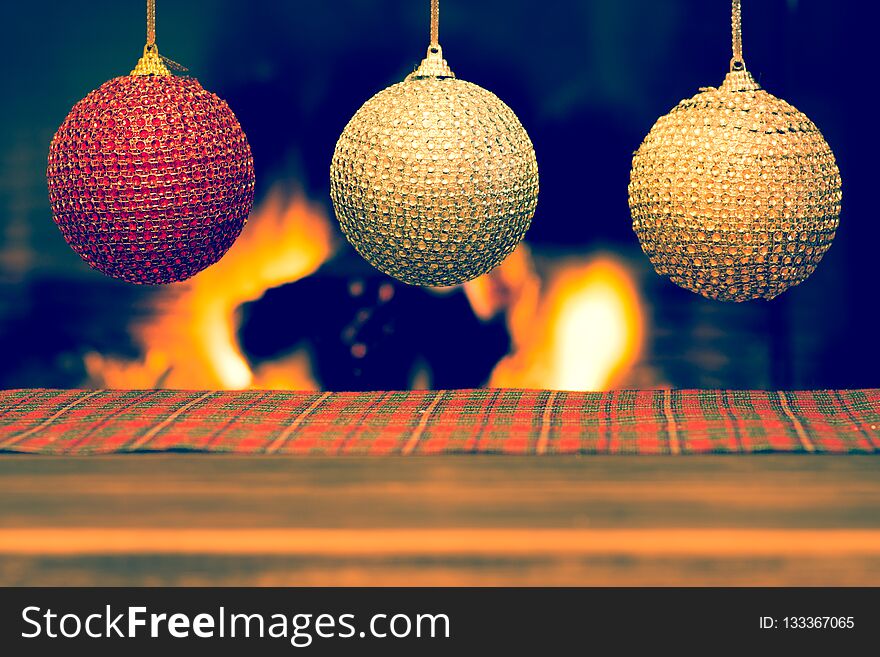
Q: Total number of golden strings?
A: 3